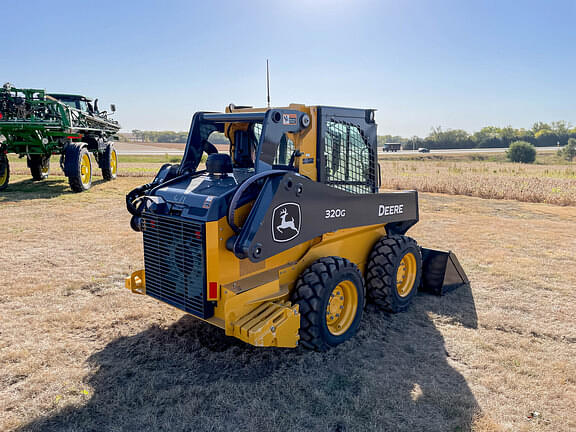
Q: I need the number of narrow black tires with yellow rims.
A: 4